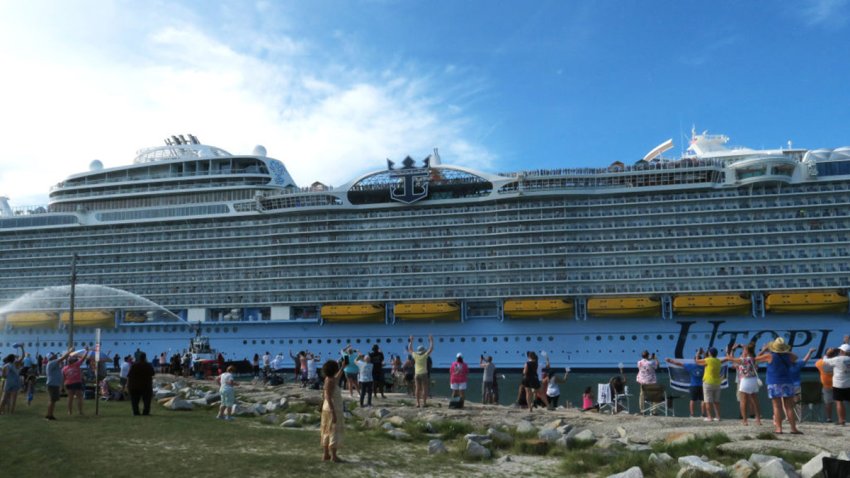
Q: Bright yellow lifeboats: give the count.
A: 8